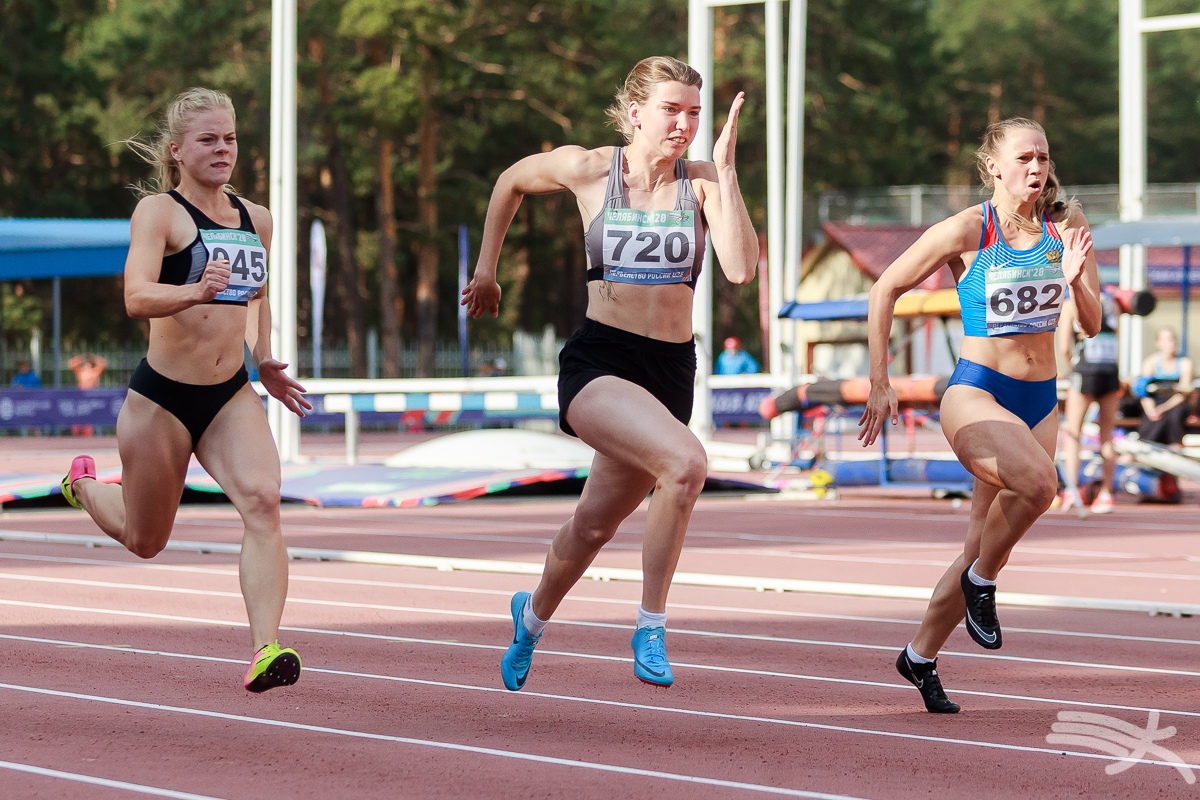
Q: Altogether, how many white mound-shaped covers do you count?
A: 1